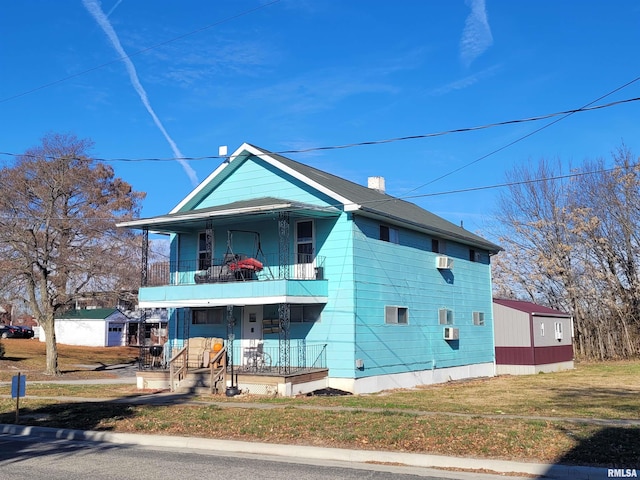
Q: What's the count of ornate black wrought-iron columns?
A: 7